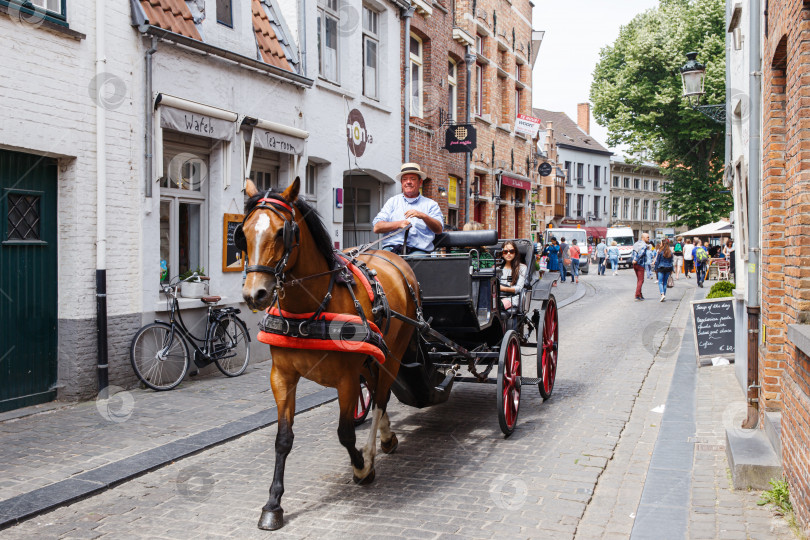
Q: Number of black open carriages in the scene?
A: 1